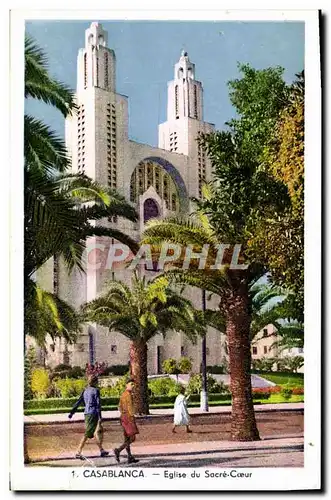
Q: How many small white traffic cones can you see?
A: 0